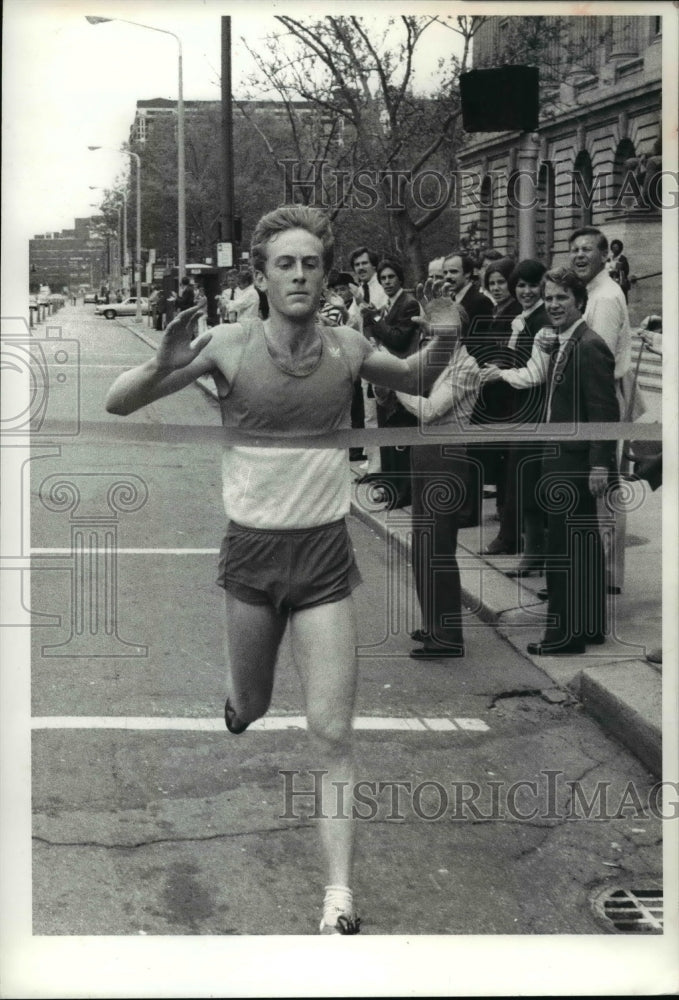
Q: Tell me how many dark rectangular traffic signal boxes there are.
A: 1